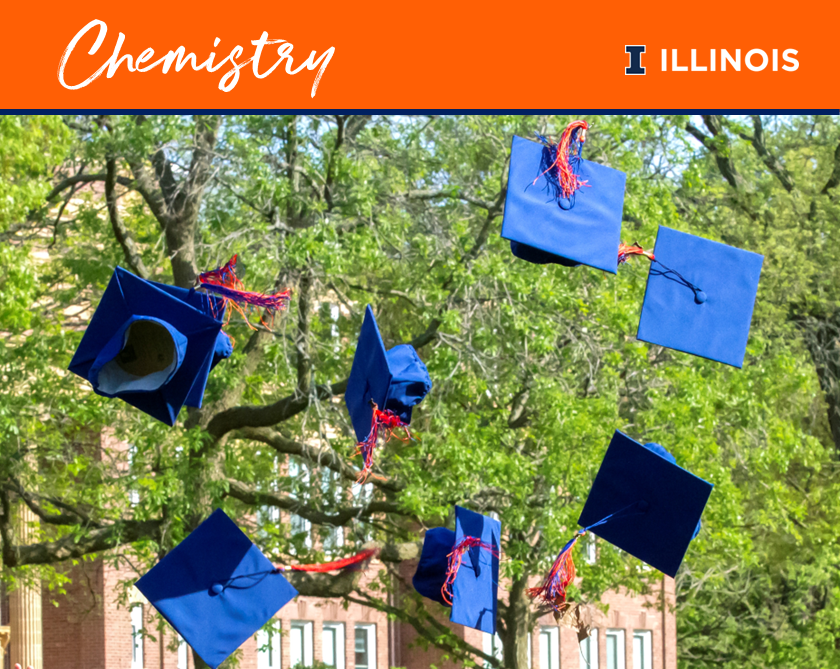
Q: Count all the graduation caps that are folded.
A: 0